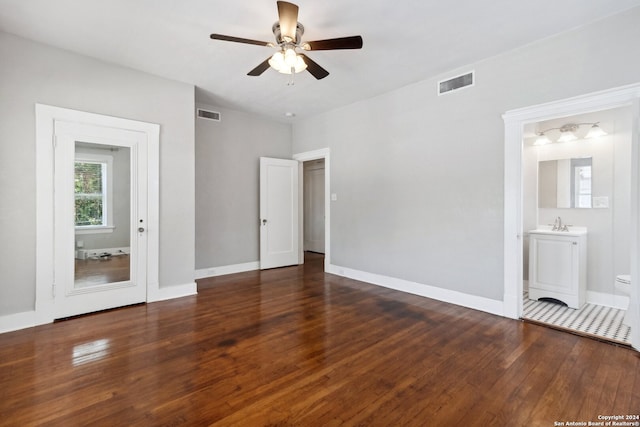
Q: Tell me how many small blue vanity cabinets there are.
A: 0